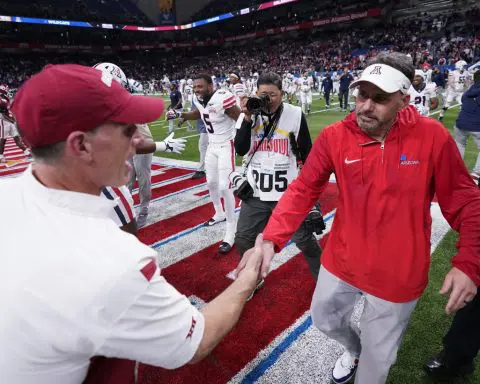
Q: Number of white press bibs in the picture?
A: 1